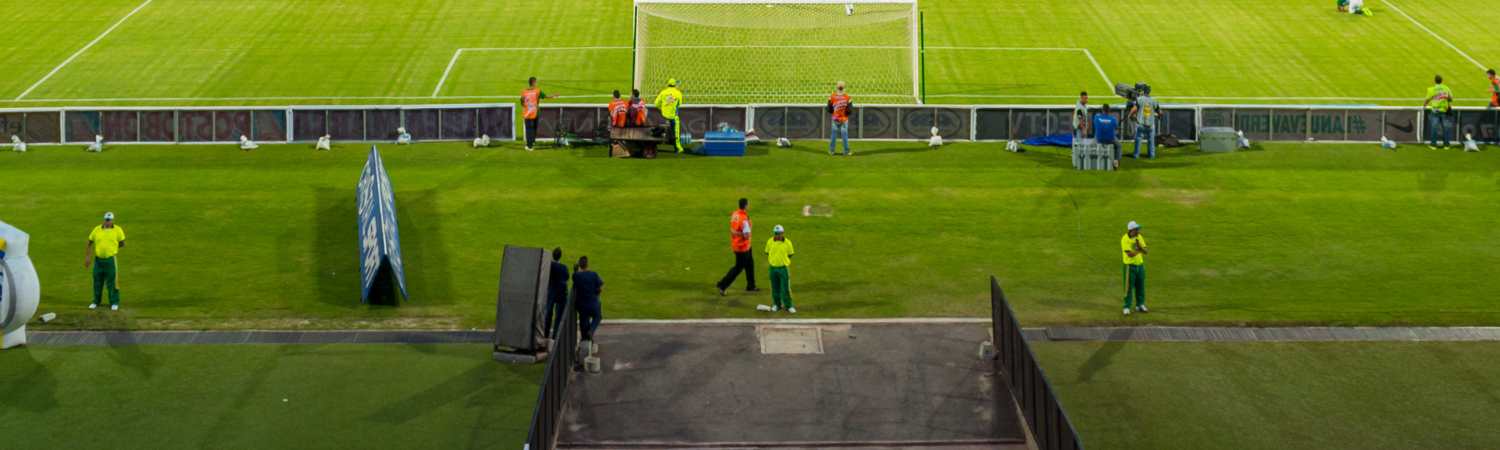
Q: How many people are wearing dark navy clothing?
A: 2